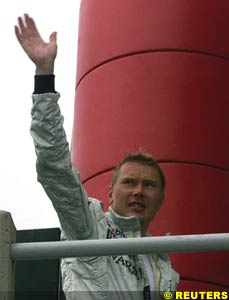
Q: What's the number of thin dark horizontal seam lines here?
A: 3